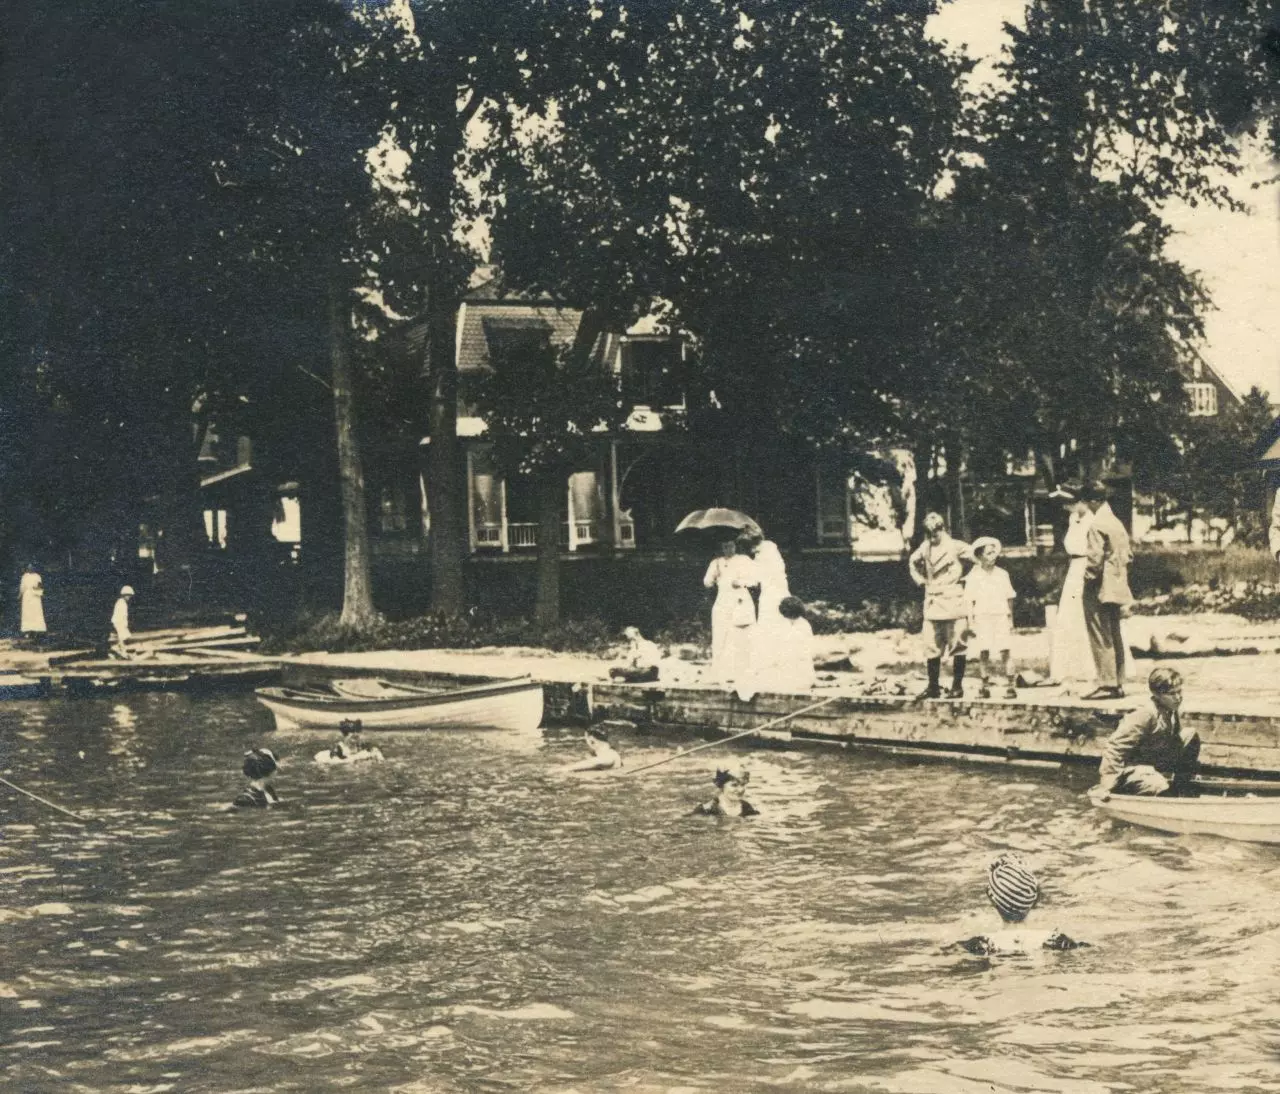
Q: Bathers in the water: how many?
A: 5